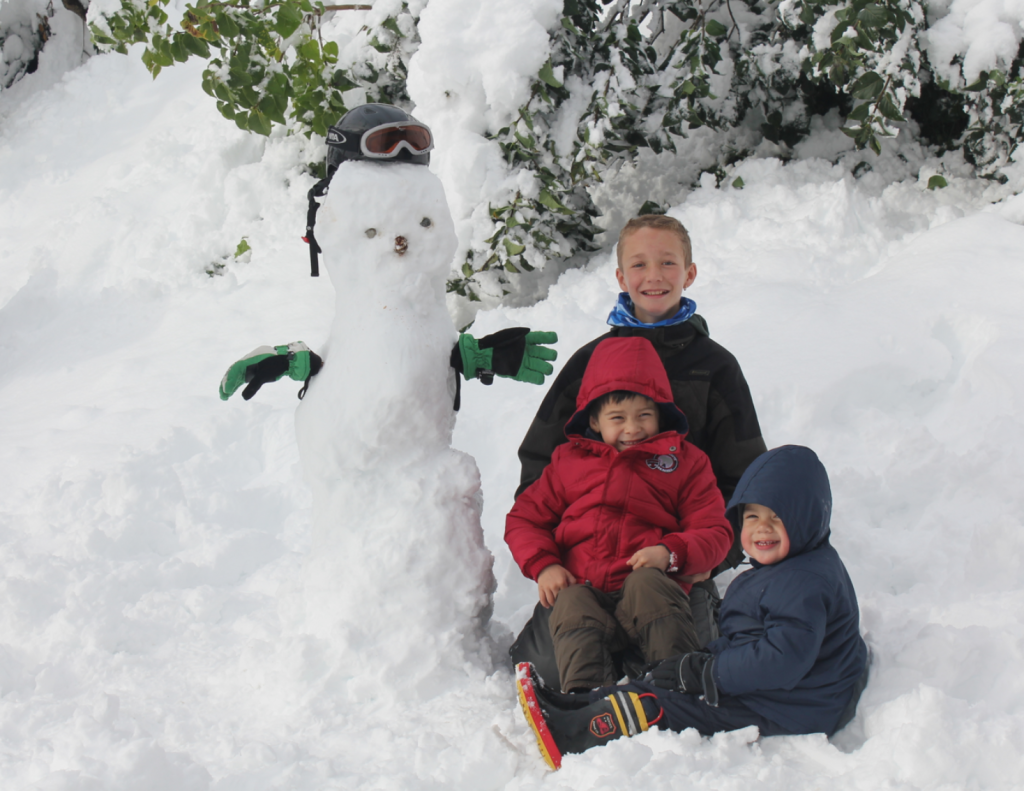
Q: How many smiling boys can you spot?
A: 3